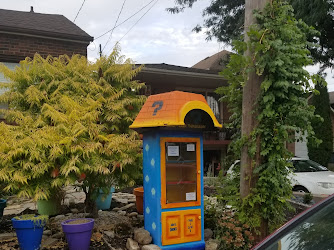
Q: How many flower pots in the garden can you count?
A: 6